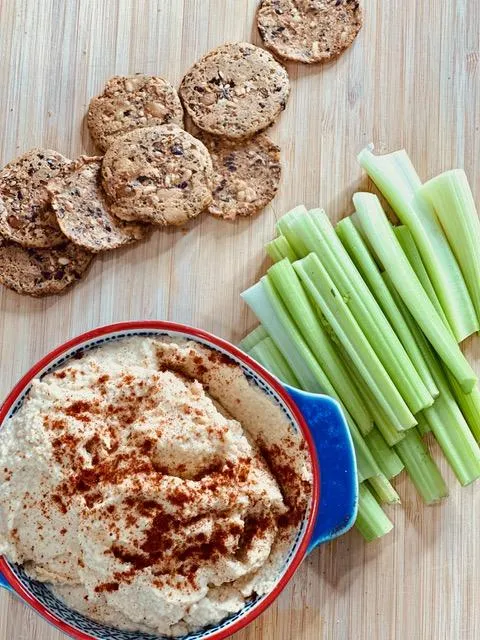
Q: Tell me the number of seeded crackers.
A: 8